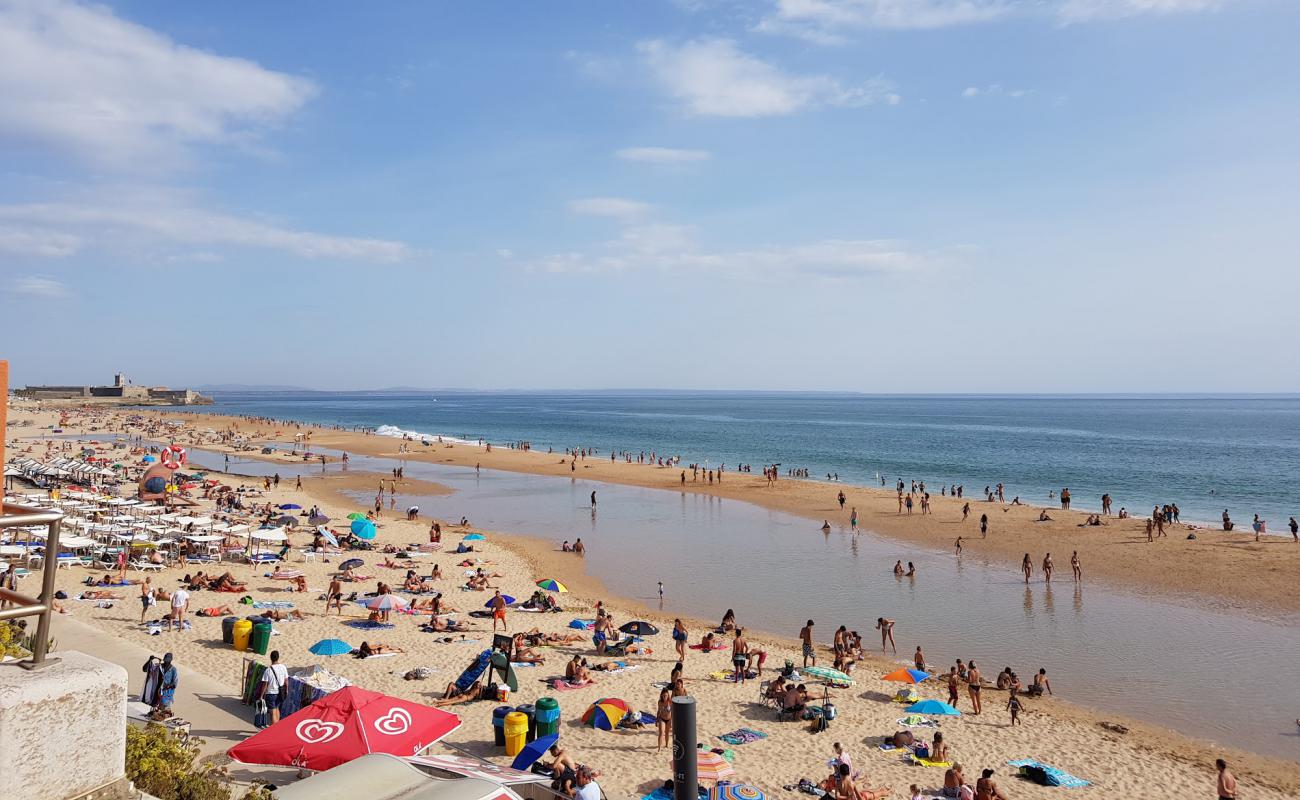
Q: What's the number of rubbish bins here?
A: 8